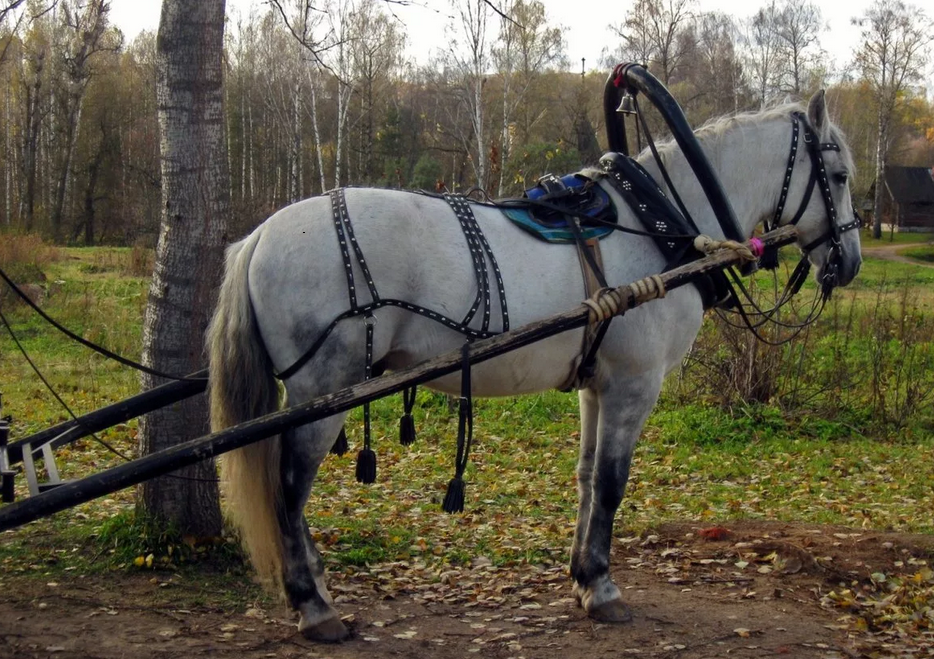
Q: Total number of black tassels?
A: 4